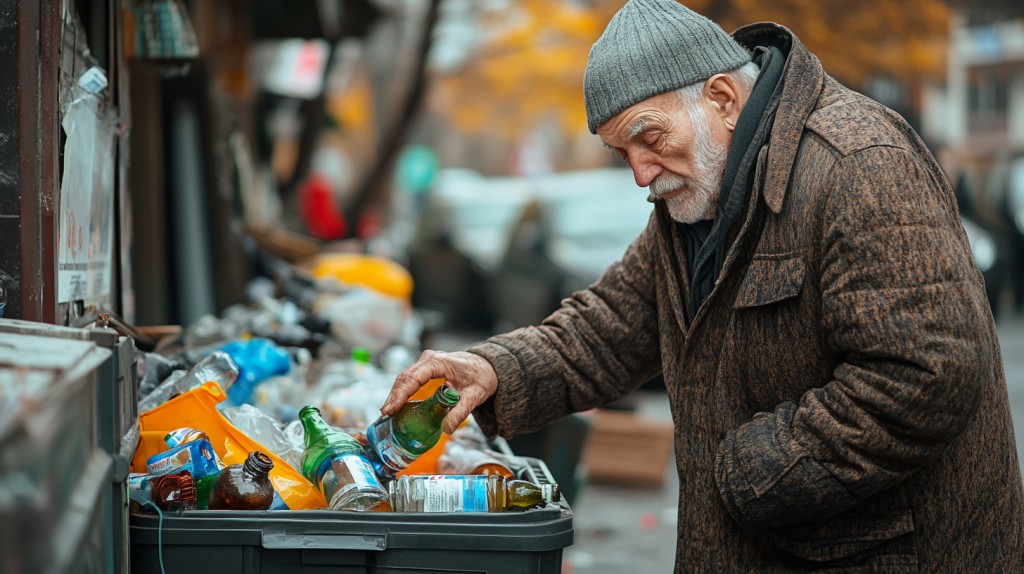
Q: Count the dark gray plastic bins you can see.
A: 1